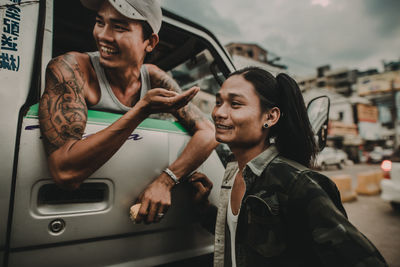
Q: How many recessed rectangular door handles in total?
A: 1